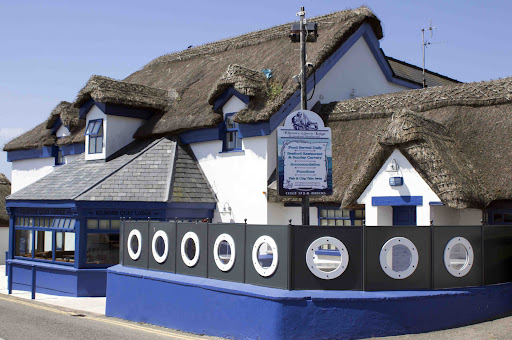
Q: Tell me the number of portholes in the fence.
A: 8